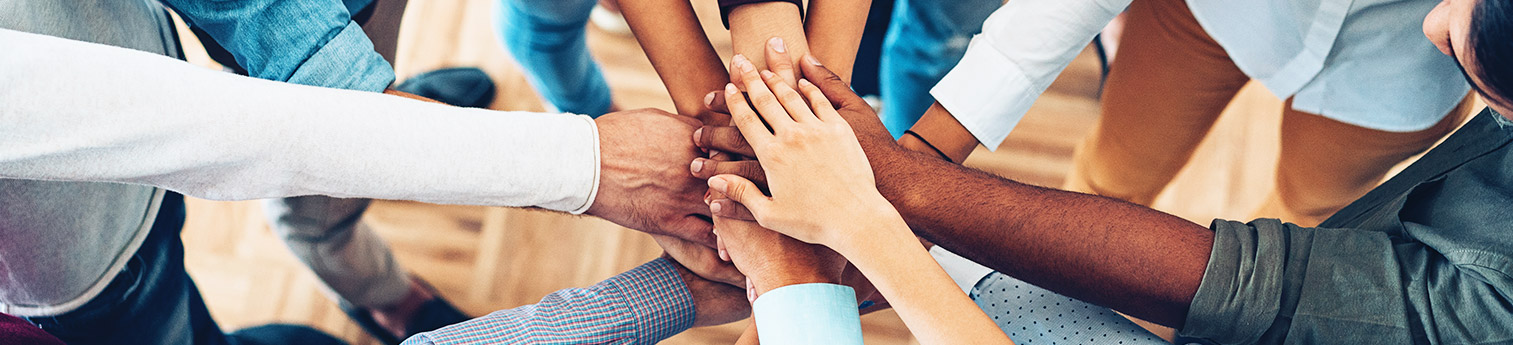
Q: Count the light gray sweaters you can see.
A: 1